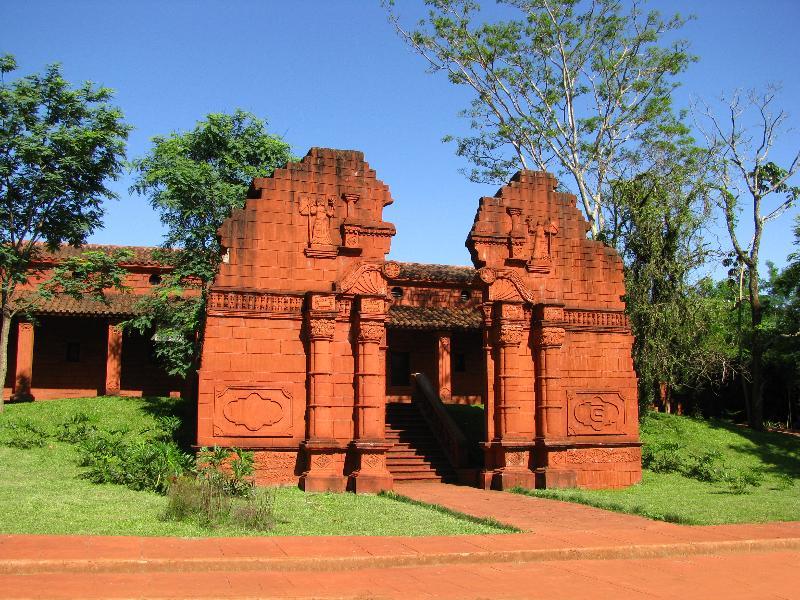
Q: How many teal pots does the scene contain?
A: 0